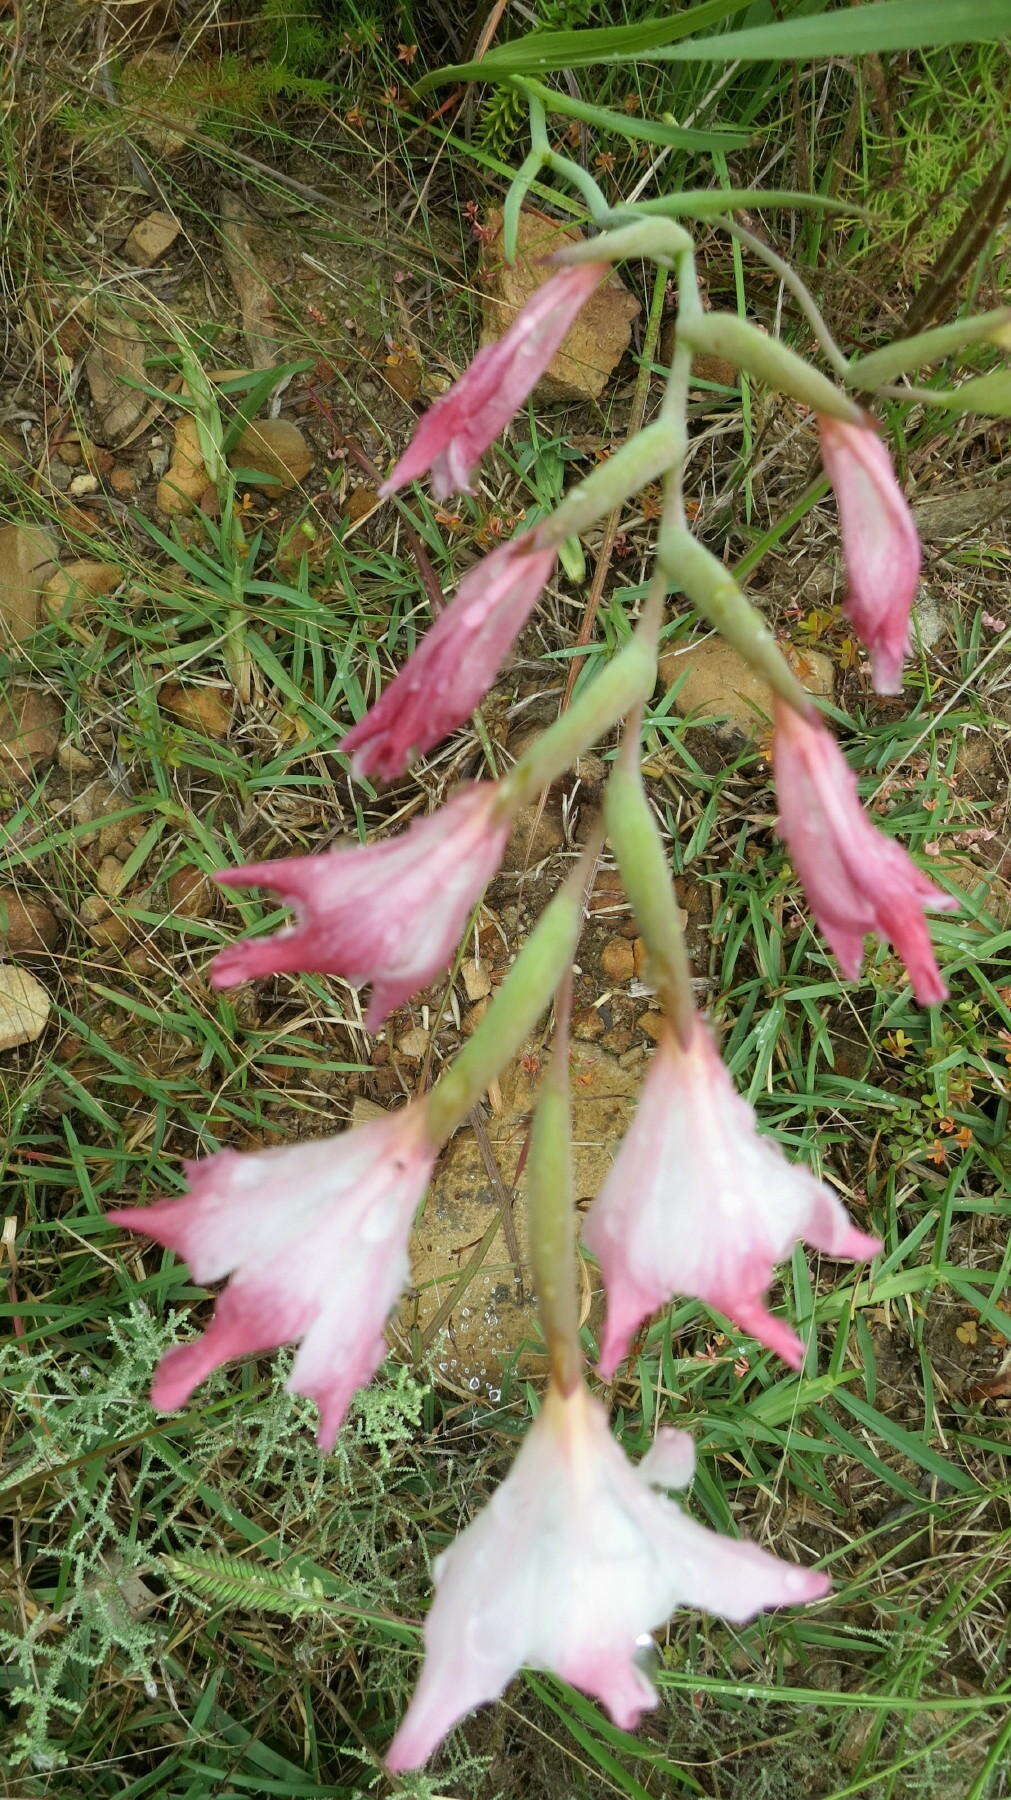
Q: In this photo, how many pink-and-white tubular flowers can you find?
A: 8